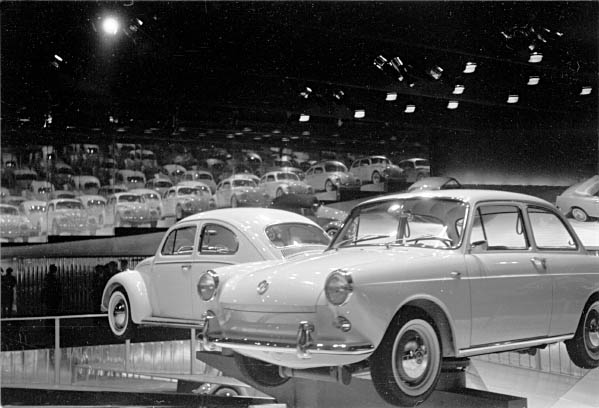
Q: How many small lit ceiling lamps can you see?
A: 11